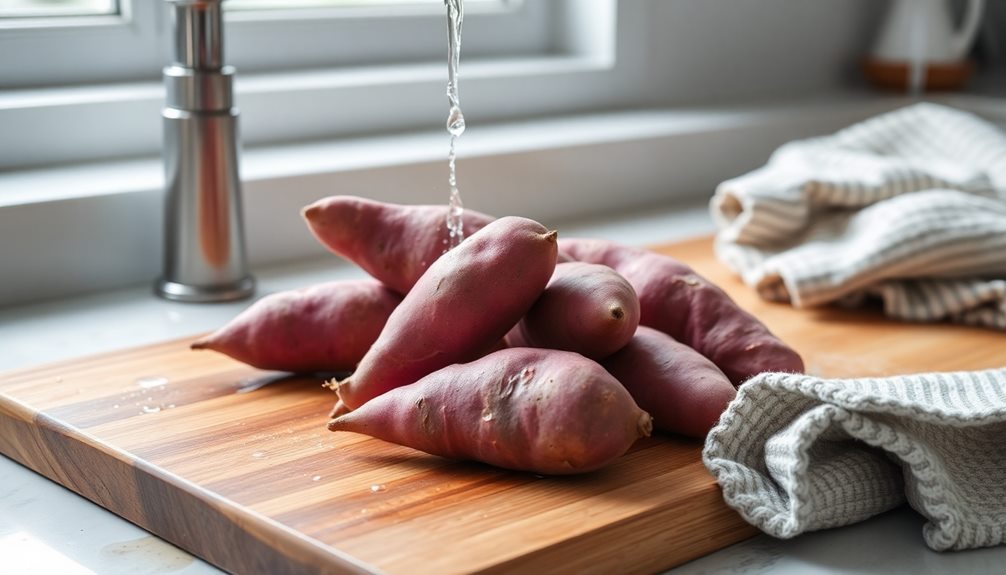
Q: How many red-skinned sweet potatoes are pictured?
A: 7